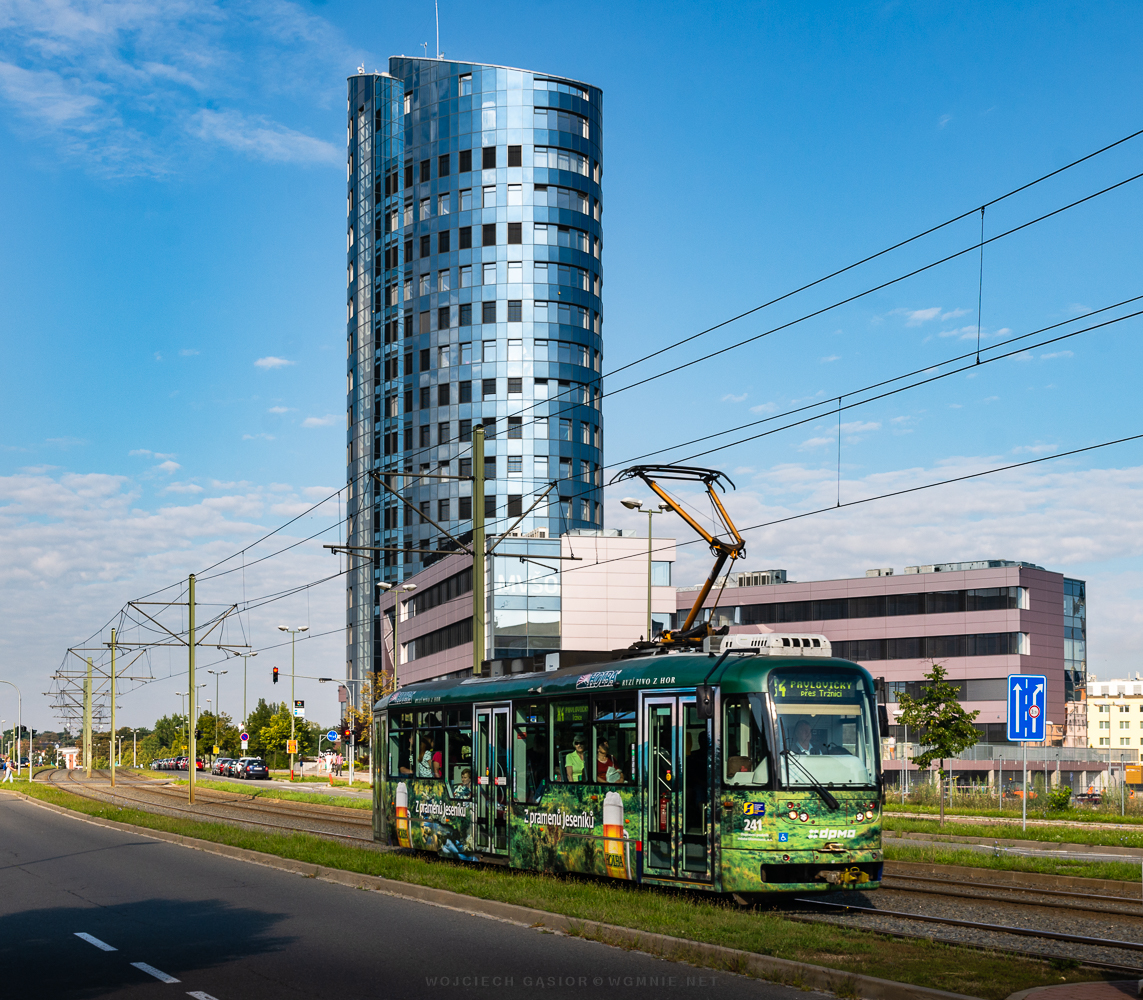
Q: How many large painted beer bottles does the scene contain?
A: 2